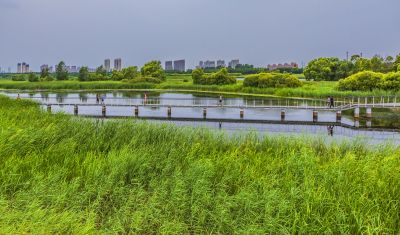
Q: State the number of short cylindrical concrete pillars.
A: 12